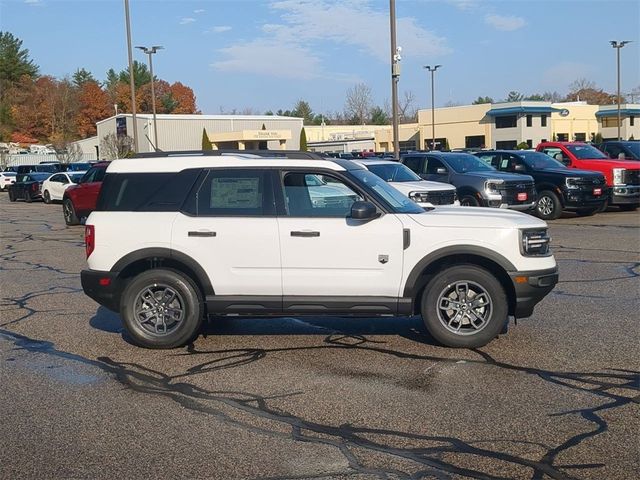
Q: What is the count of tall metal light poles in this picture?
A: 5